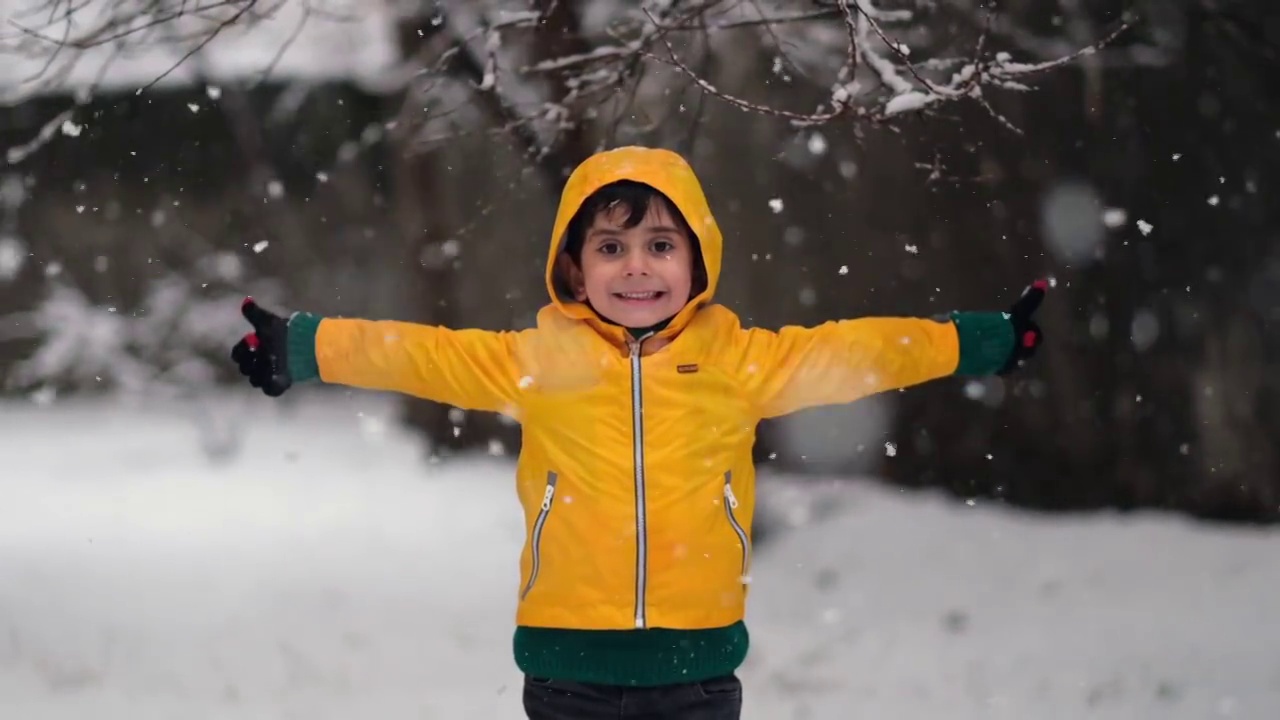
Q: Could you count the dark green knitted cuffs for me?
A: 2